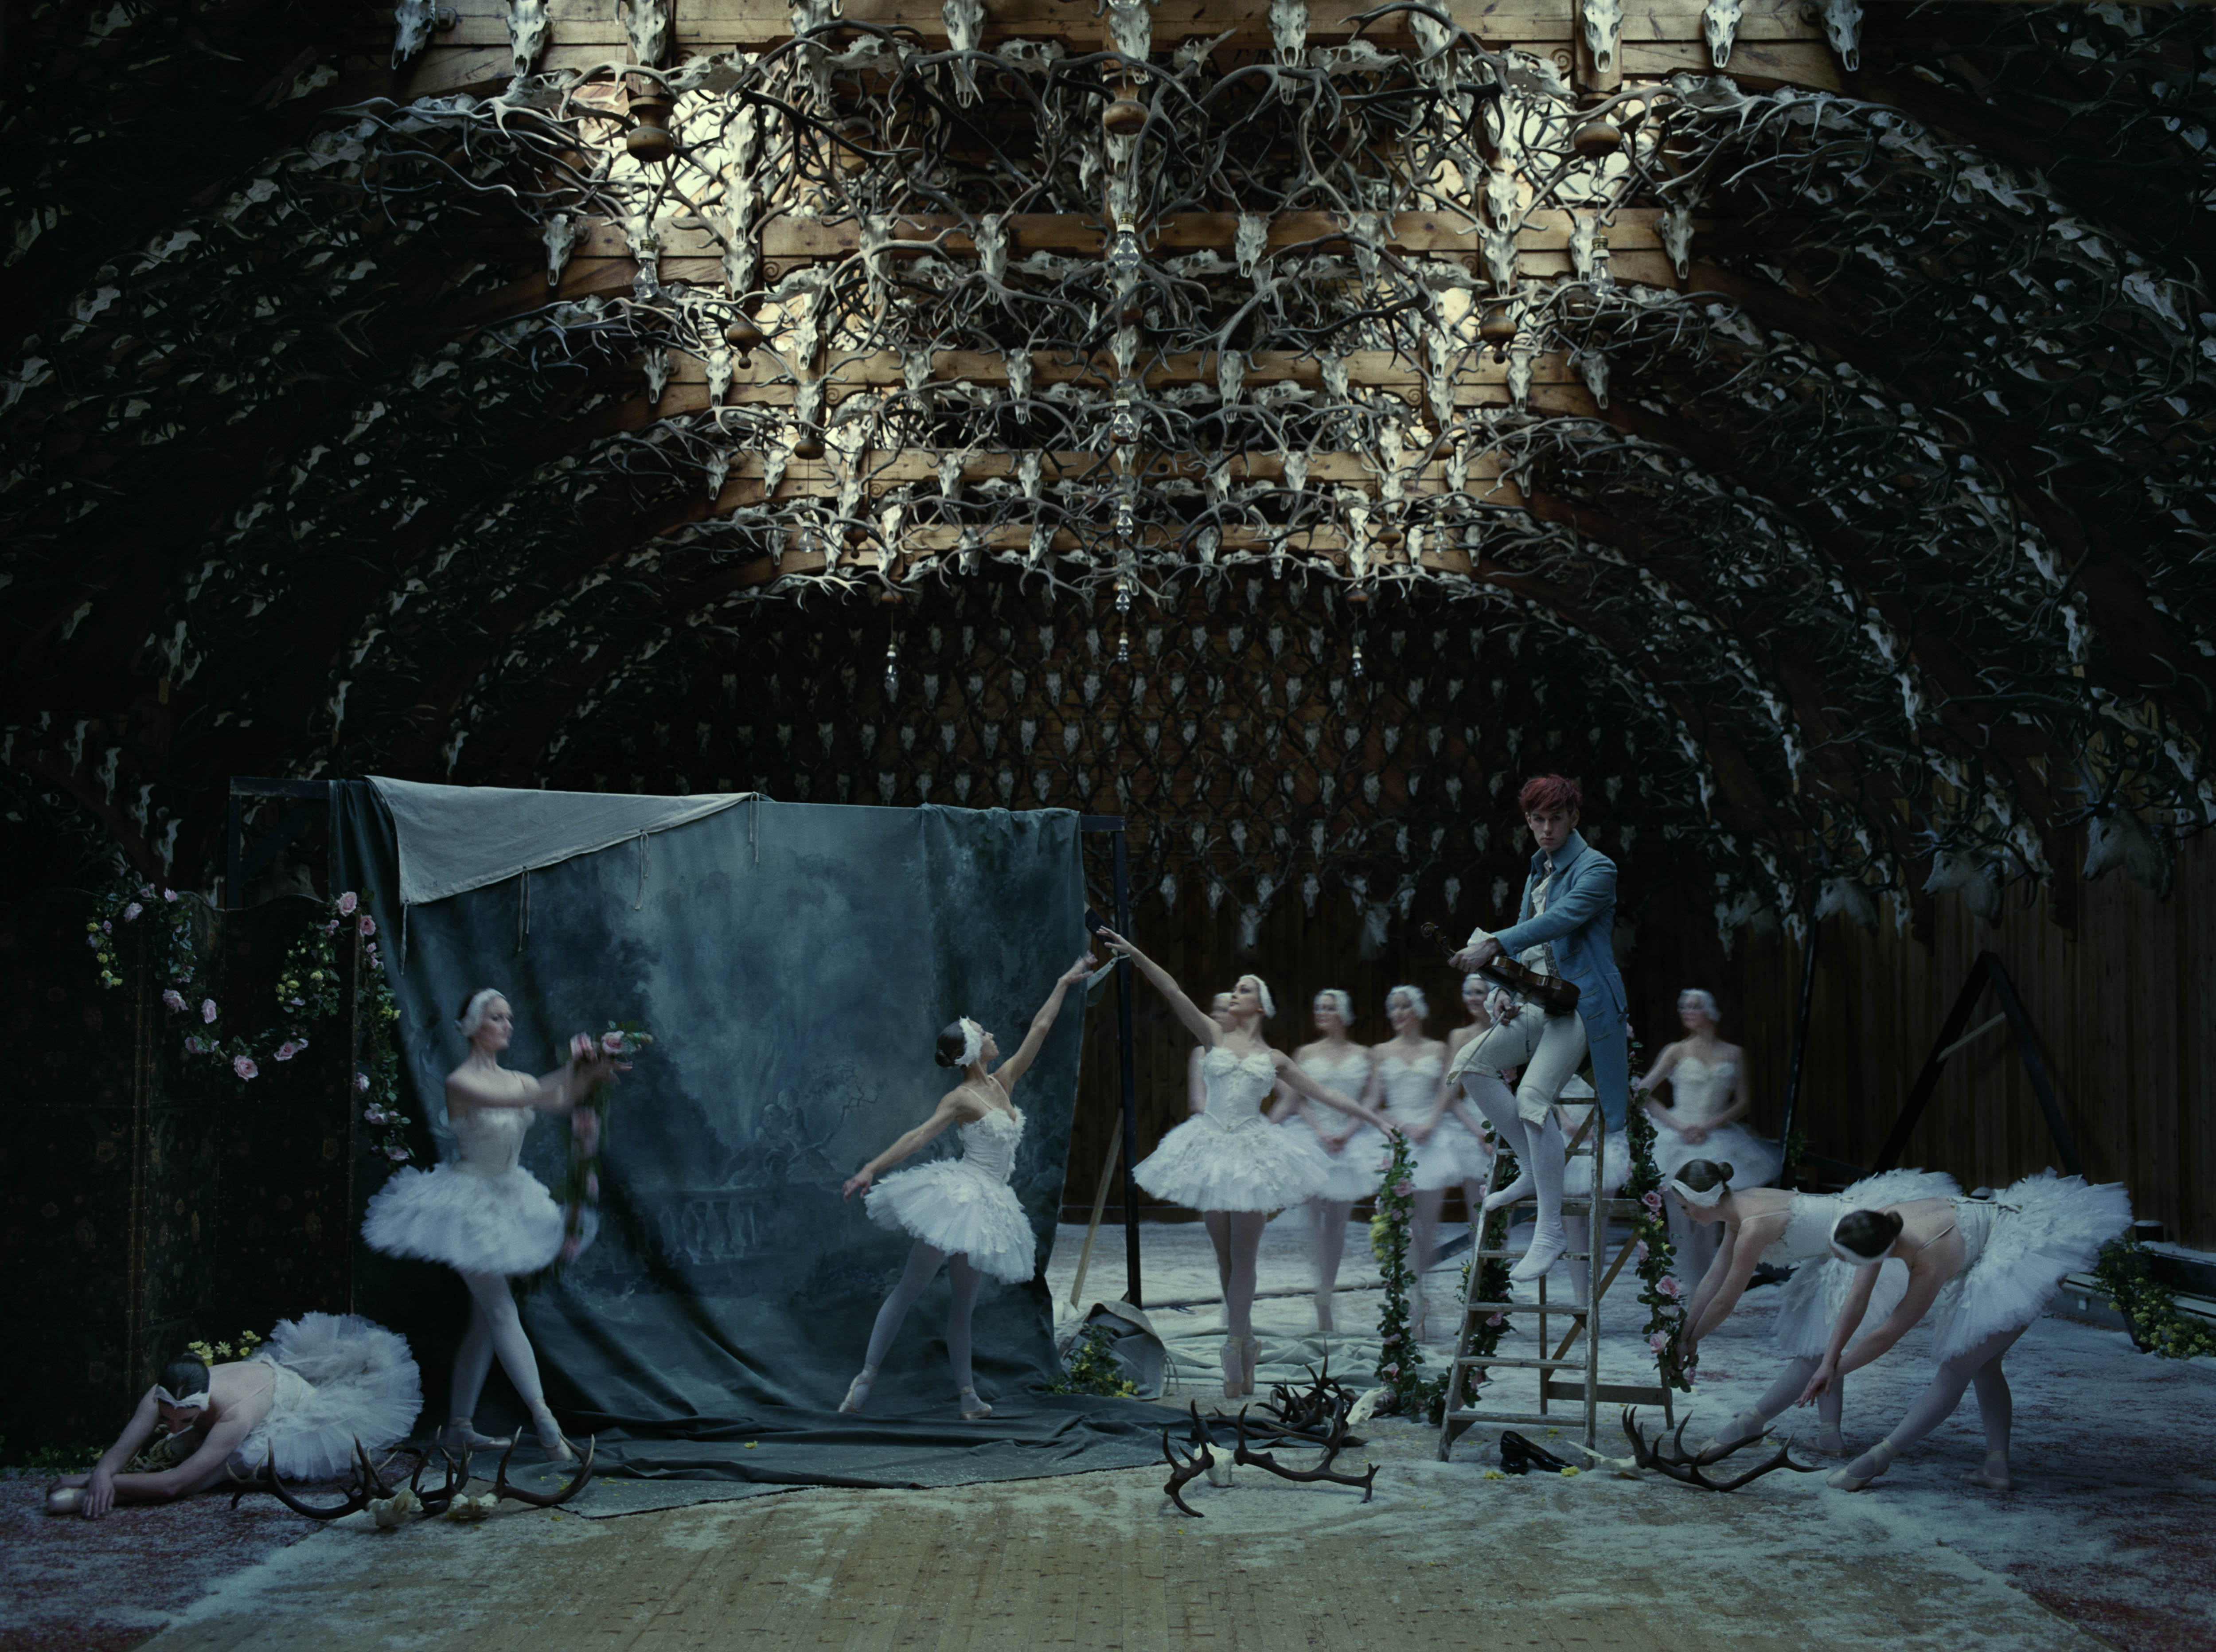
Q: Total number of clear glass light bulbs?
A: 11